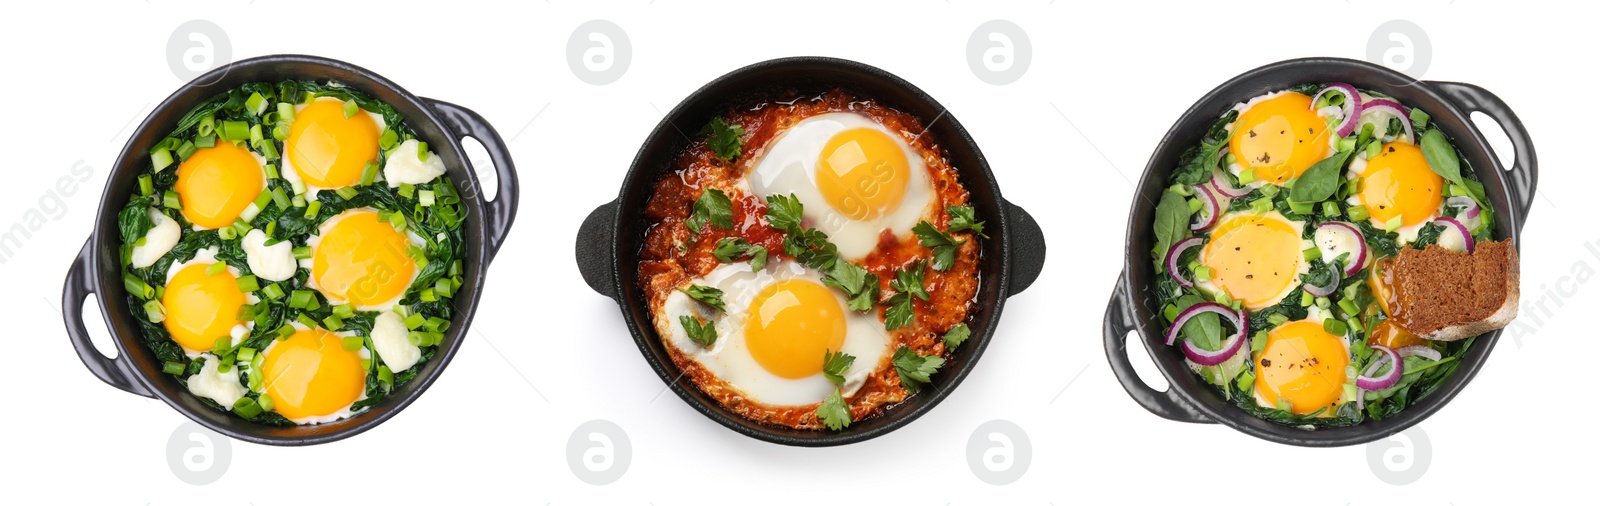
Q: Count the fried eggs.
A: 11